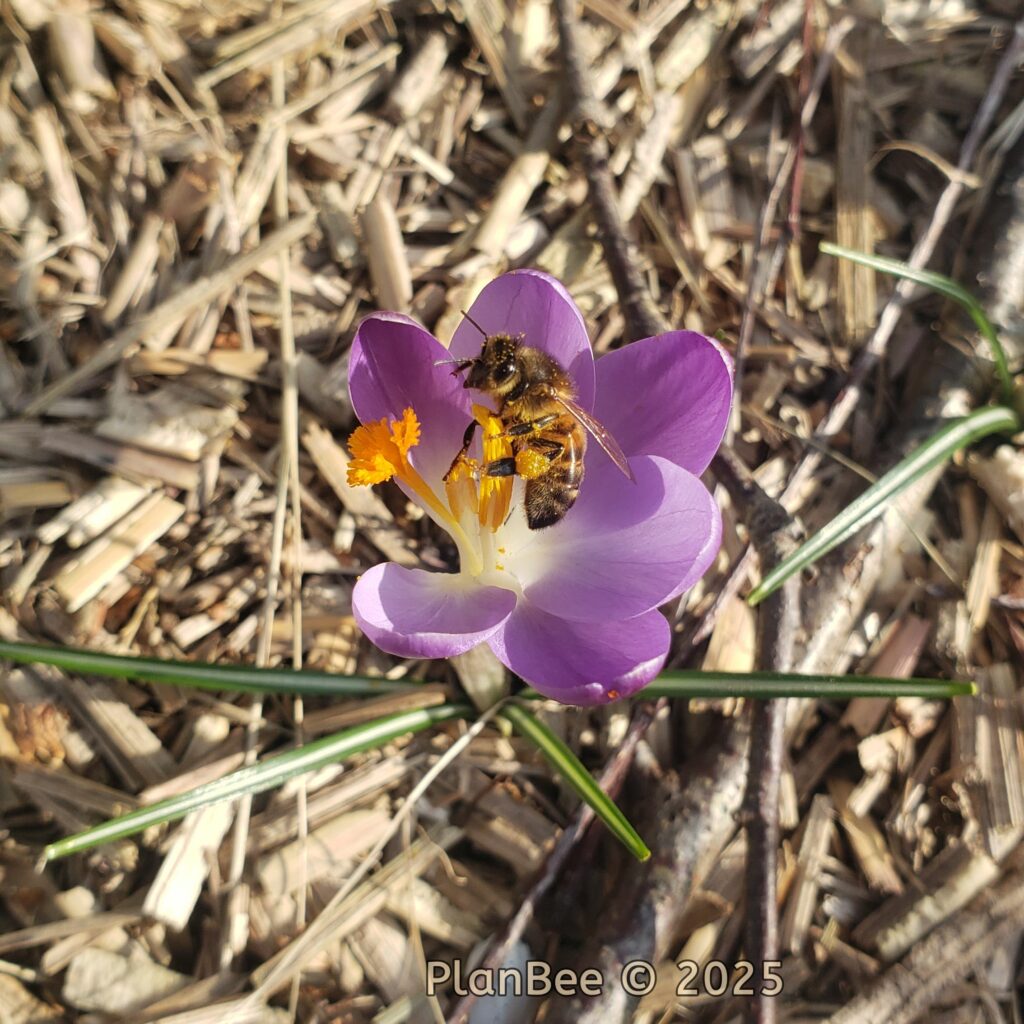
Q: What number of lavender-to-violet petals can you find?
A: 6